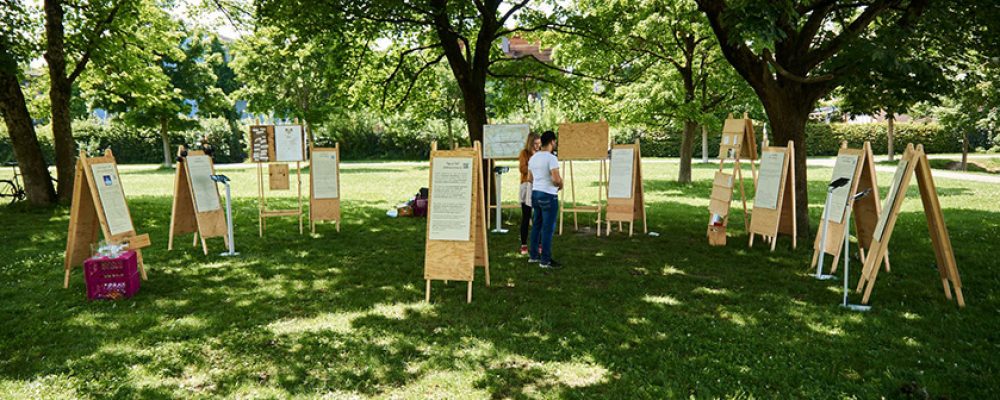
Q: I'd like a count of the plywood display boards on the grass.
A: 12